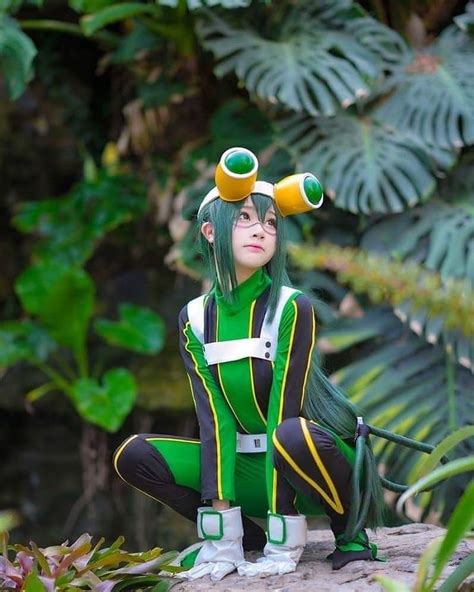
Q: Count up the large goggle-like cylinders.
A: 2